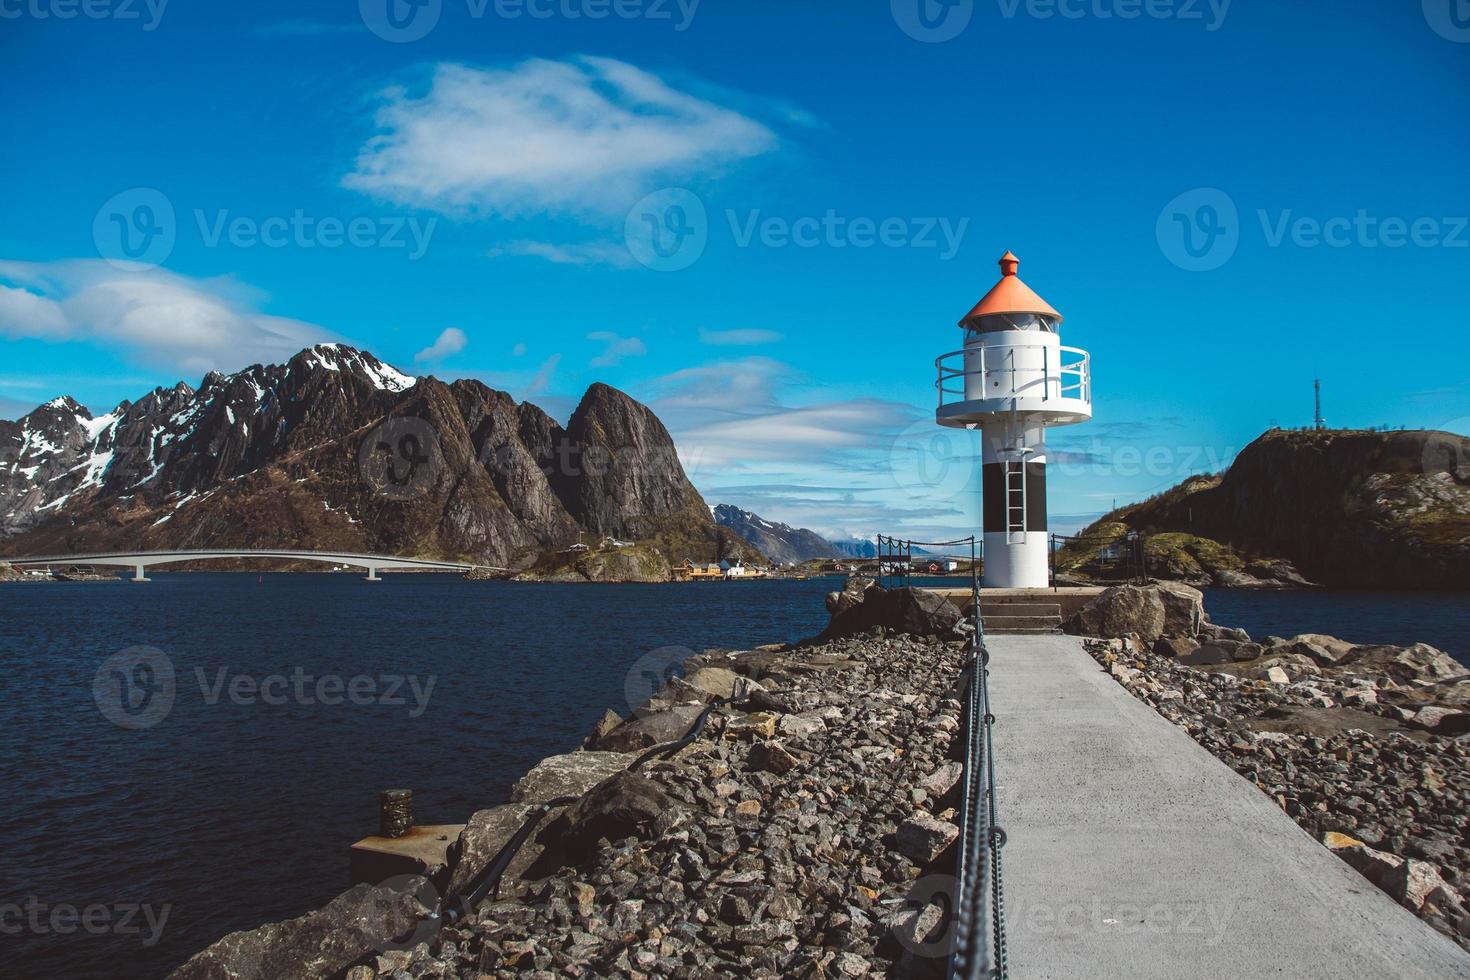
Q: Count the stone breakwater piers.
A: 1